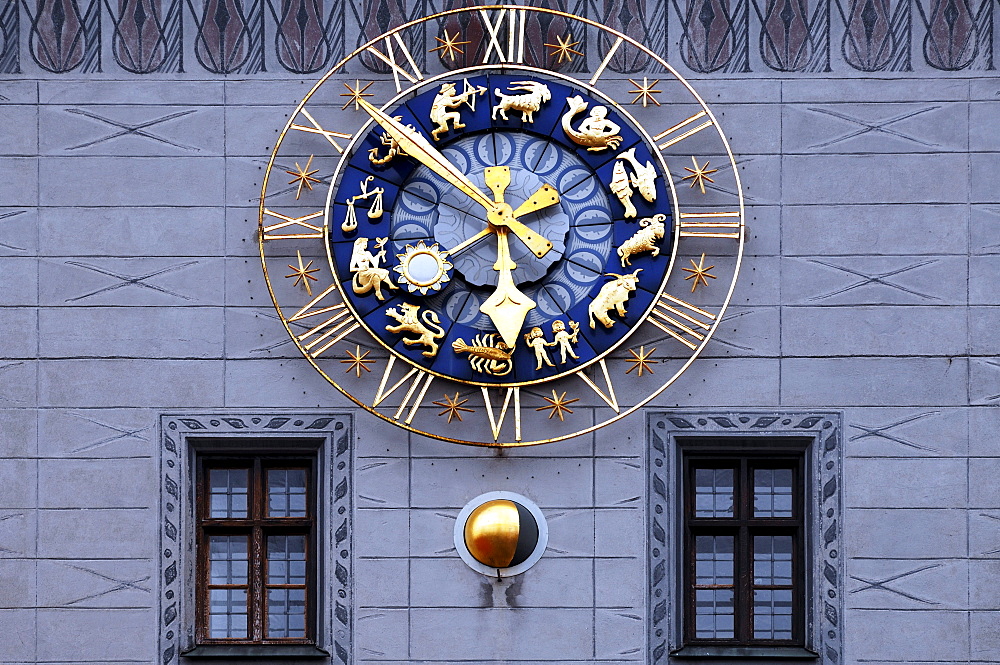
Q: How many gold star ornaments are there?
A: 12